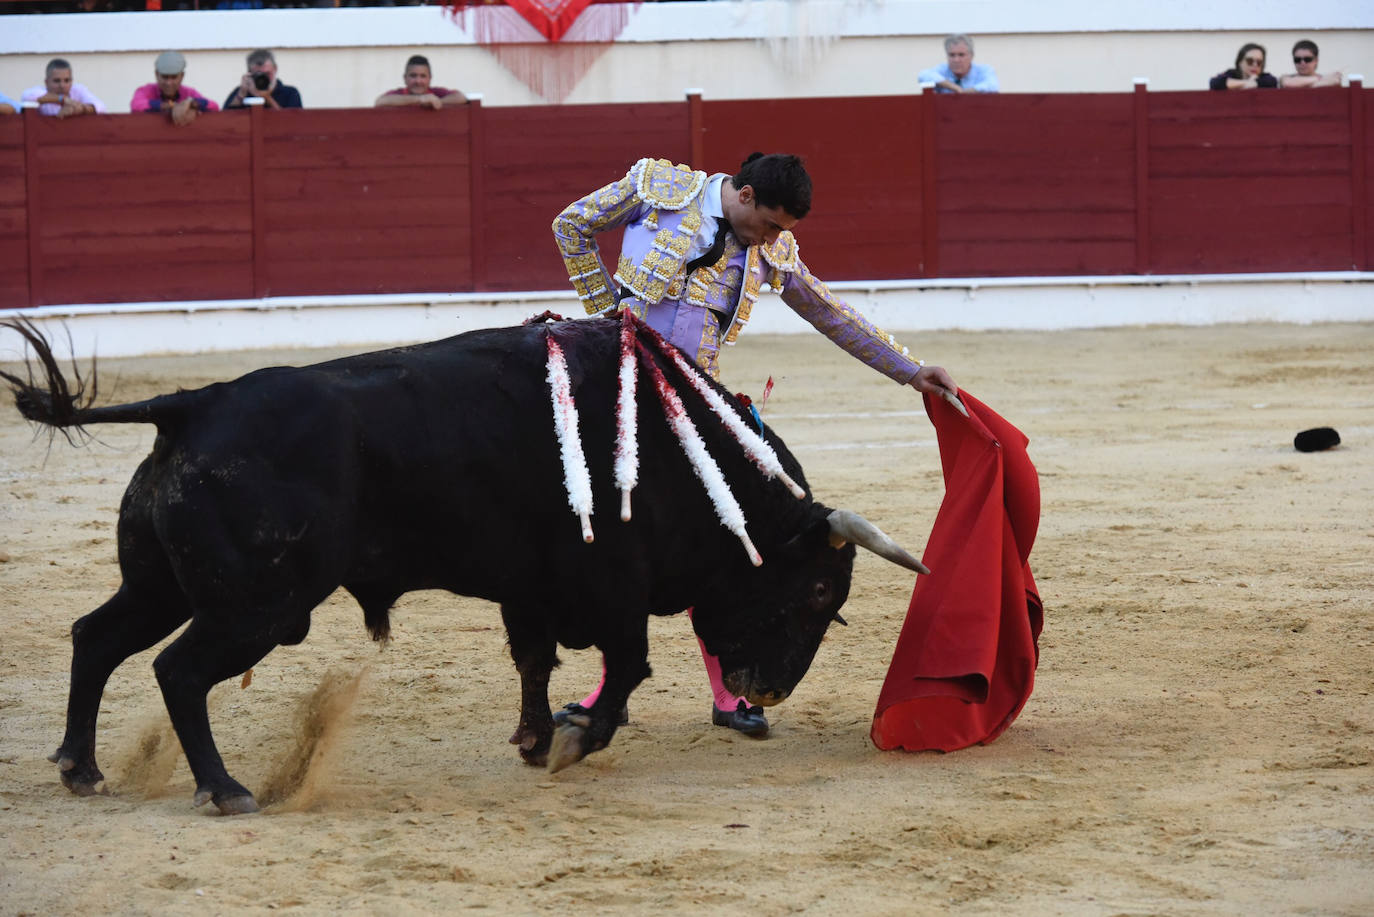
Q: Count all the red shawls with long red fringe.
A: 1